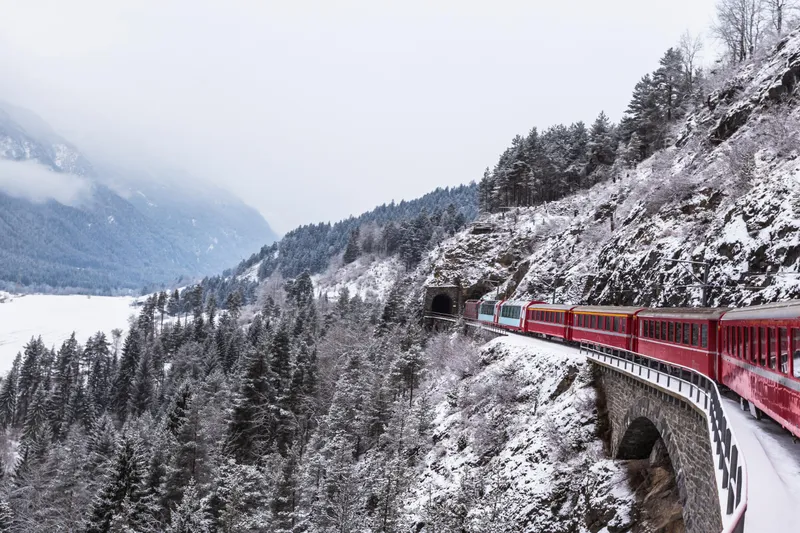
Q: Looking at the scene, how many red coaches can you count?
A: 4